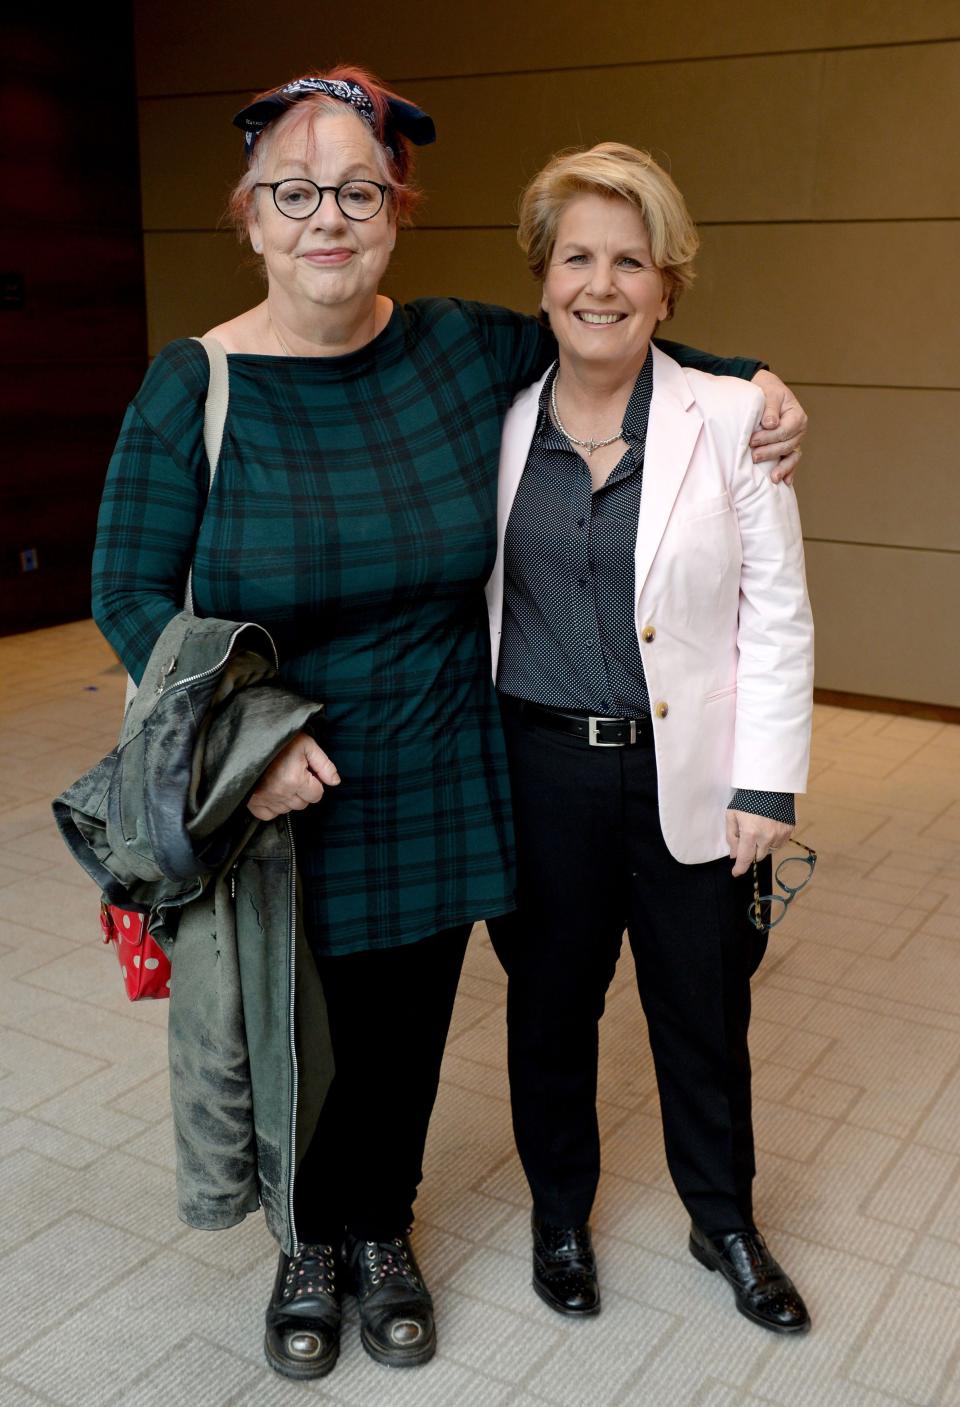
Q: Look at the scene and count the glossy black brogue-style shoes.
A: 2